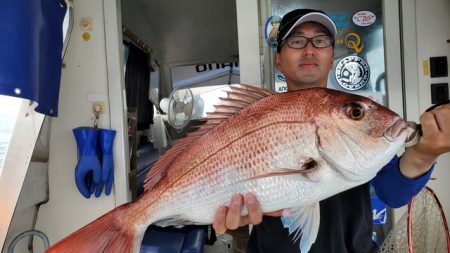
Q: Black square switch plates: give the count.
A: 2